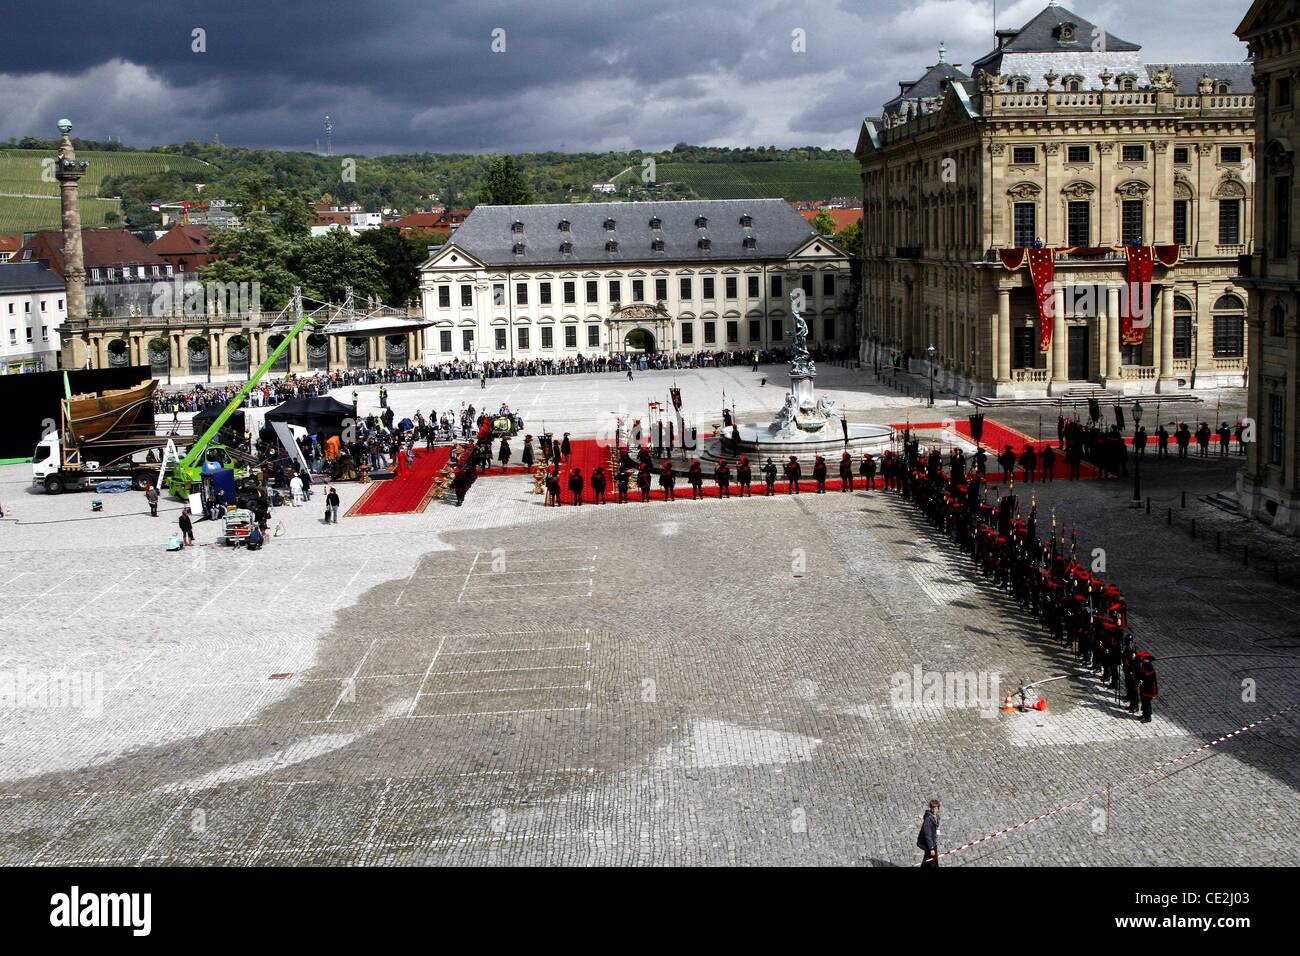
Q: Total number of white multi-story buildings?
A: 2